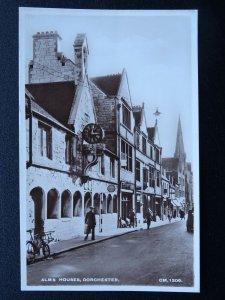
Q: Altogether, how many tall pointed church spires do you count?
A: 1